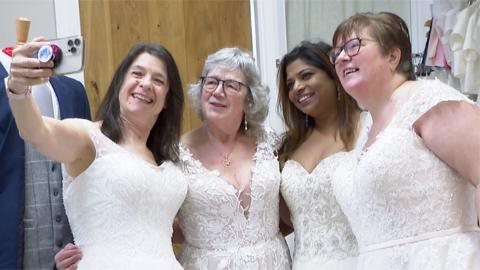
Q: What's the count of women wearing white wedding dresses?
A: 4